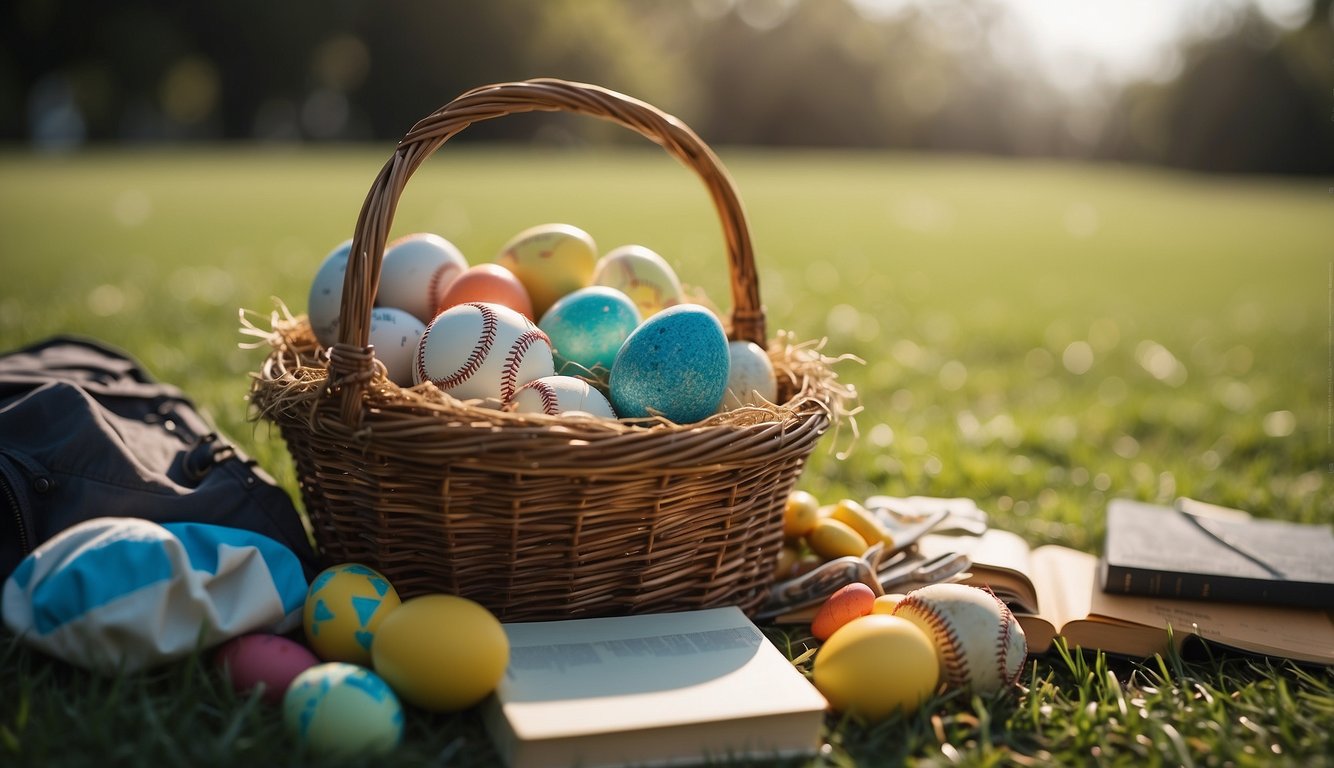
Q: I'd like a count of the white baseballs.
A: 4